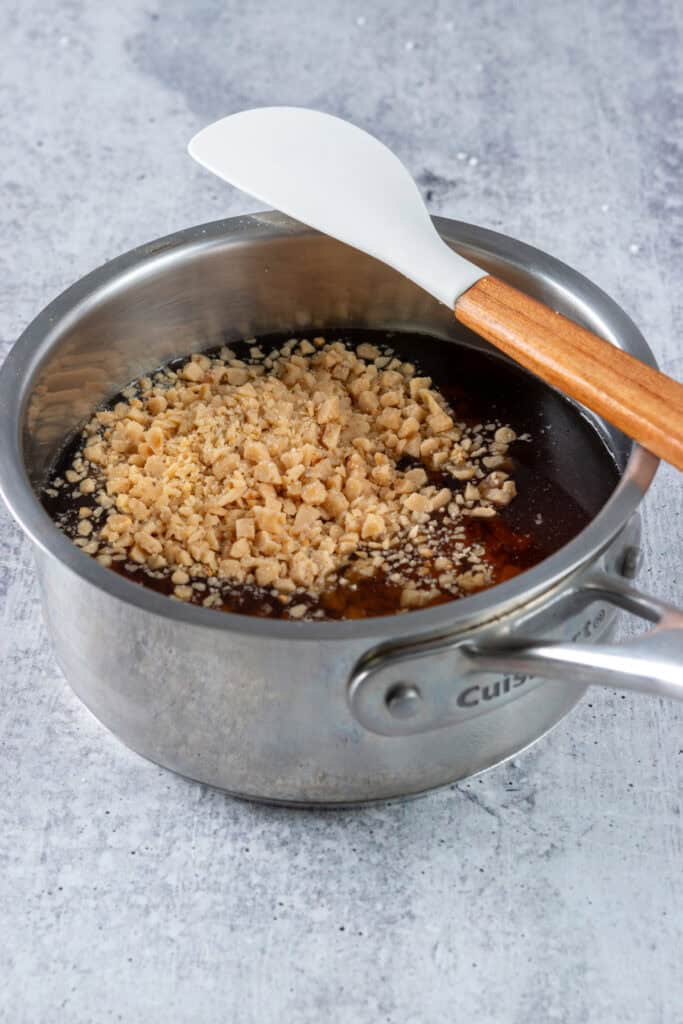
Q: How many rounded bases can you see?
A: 1